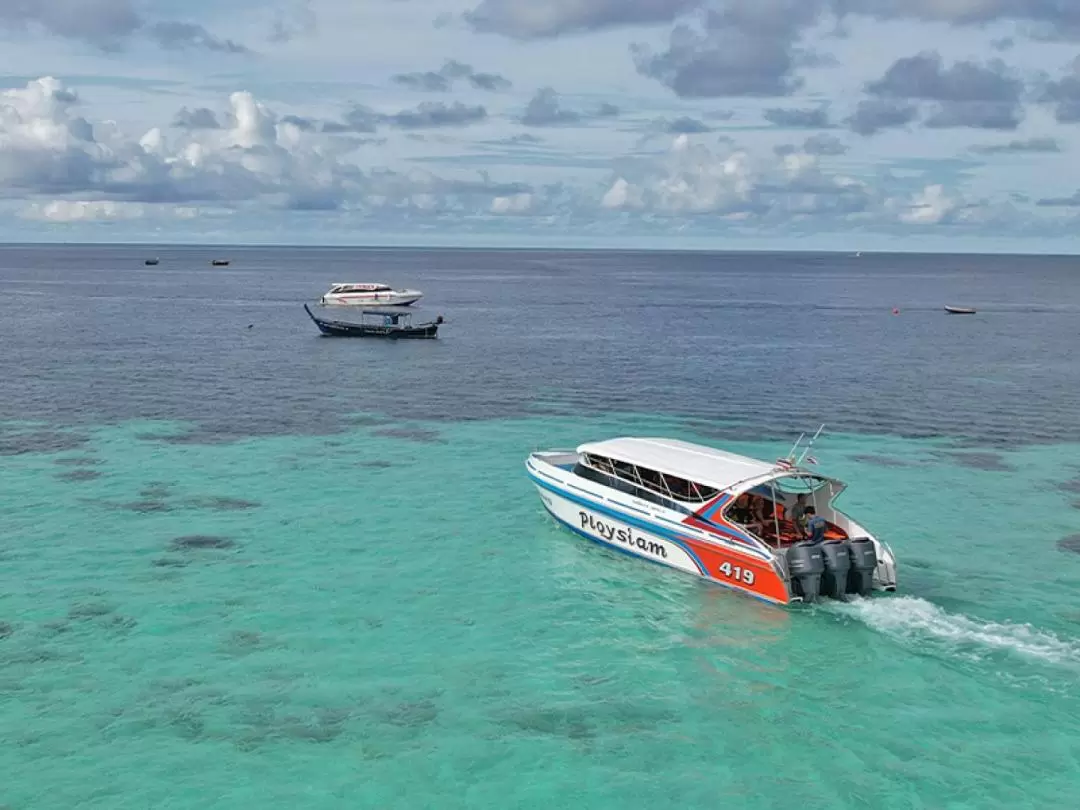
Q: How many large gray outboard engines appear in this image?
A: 3